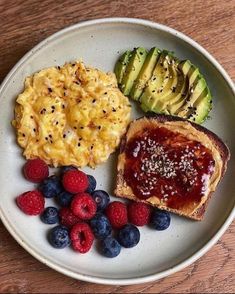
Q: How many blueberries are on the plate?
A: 11